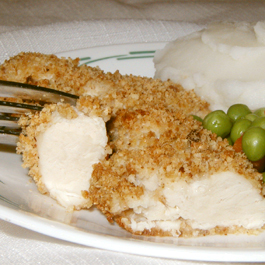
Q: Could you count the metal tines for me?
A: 4